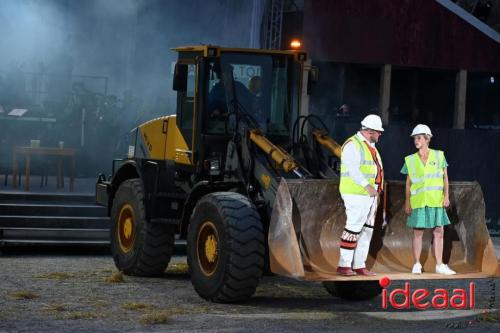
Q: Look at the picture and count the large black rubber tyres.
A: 3